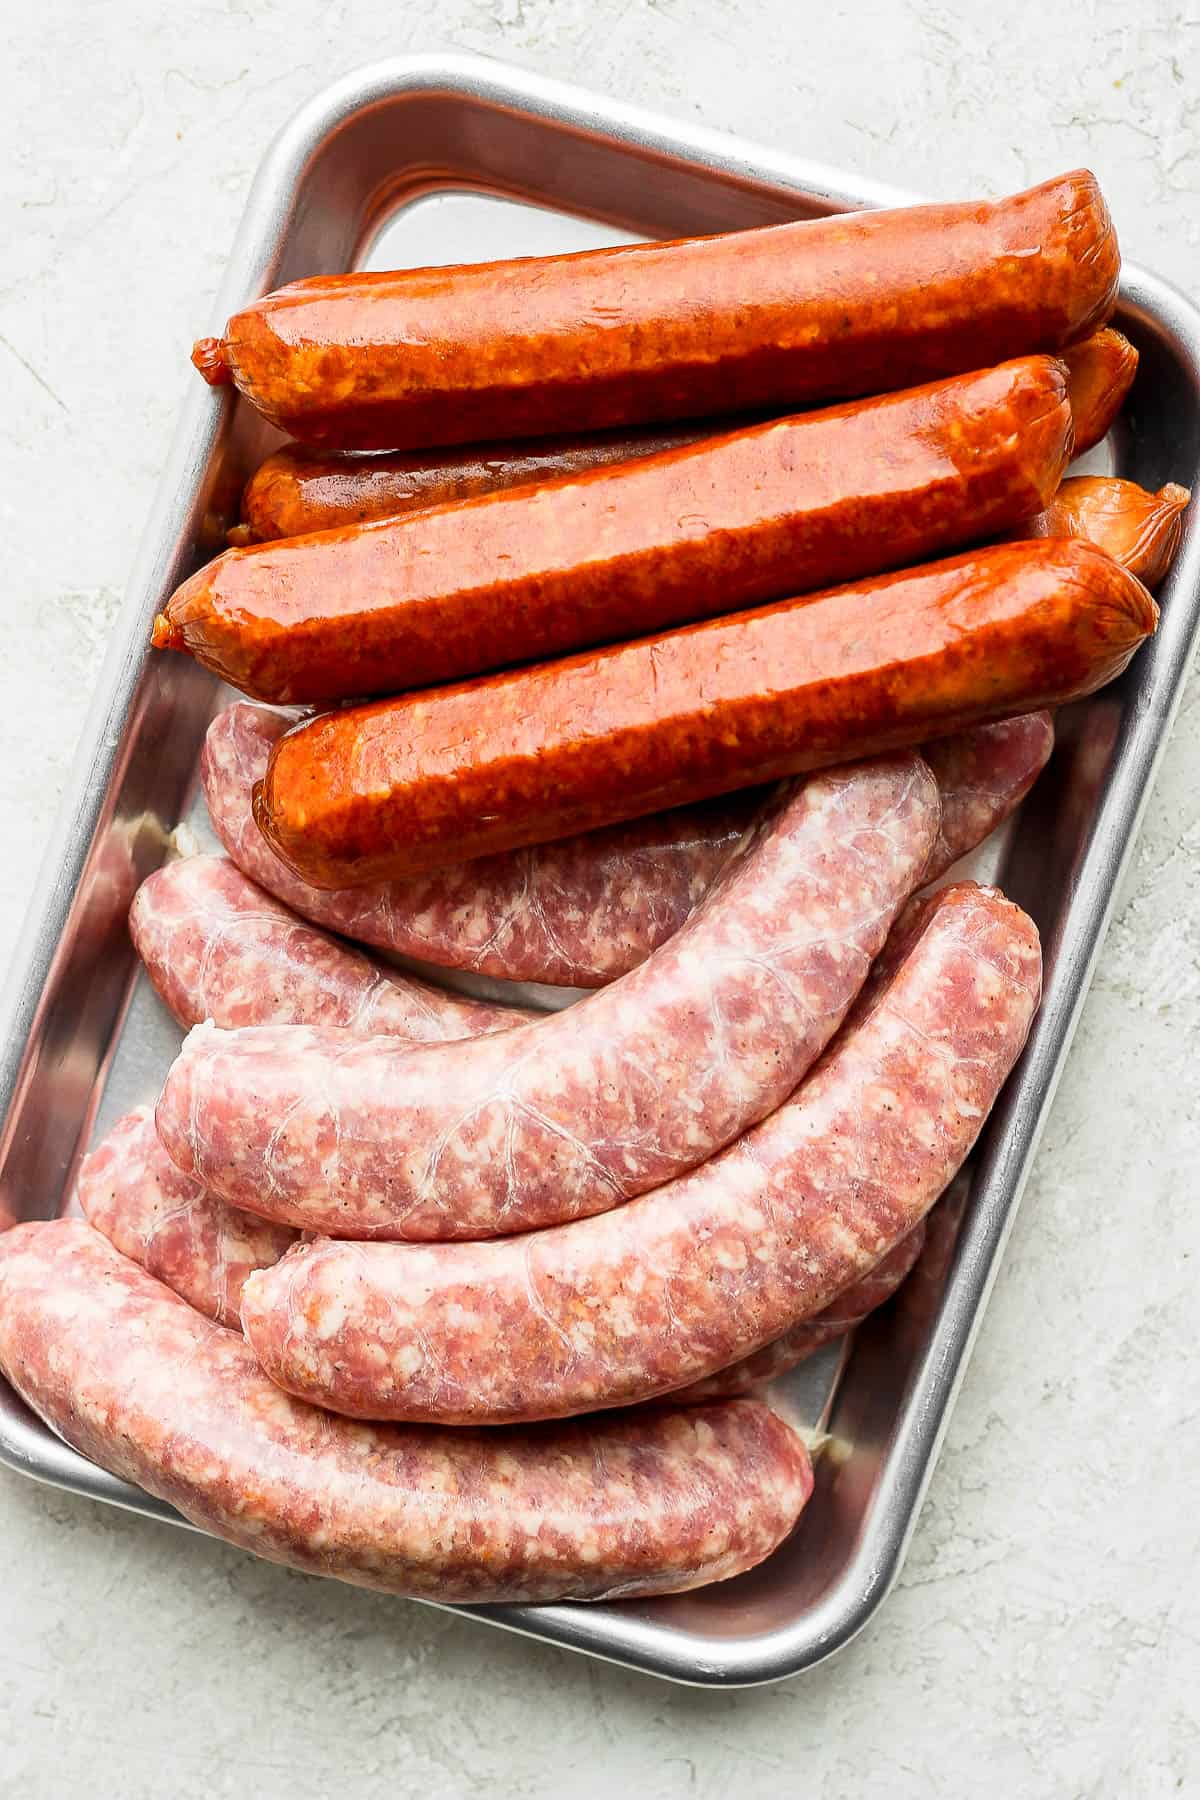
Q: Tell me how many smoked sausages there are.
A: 5